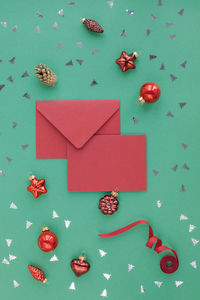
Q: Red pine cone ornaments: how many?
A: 2